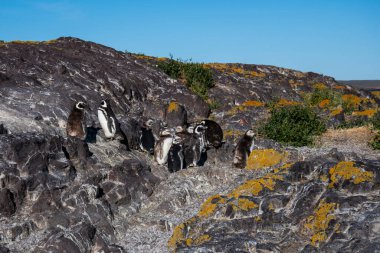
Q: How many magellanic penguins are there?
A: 11